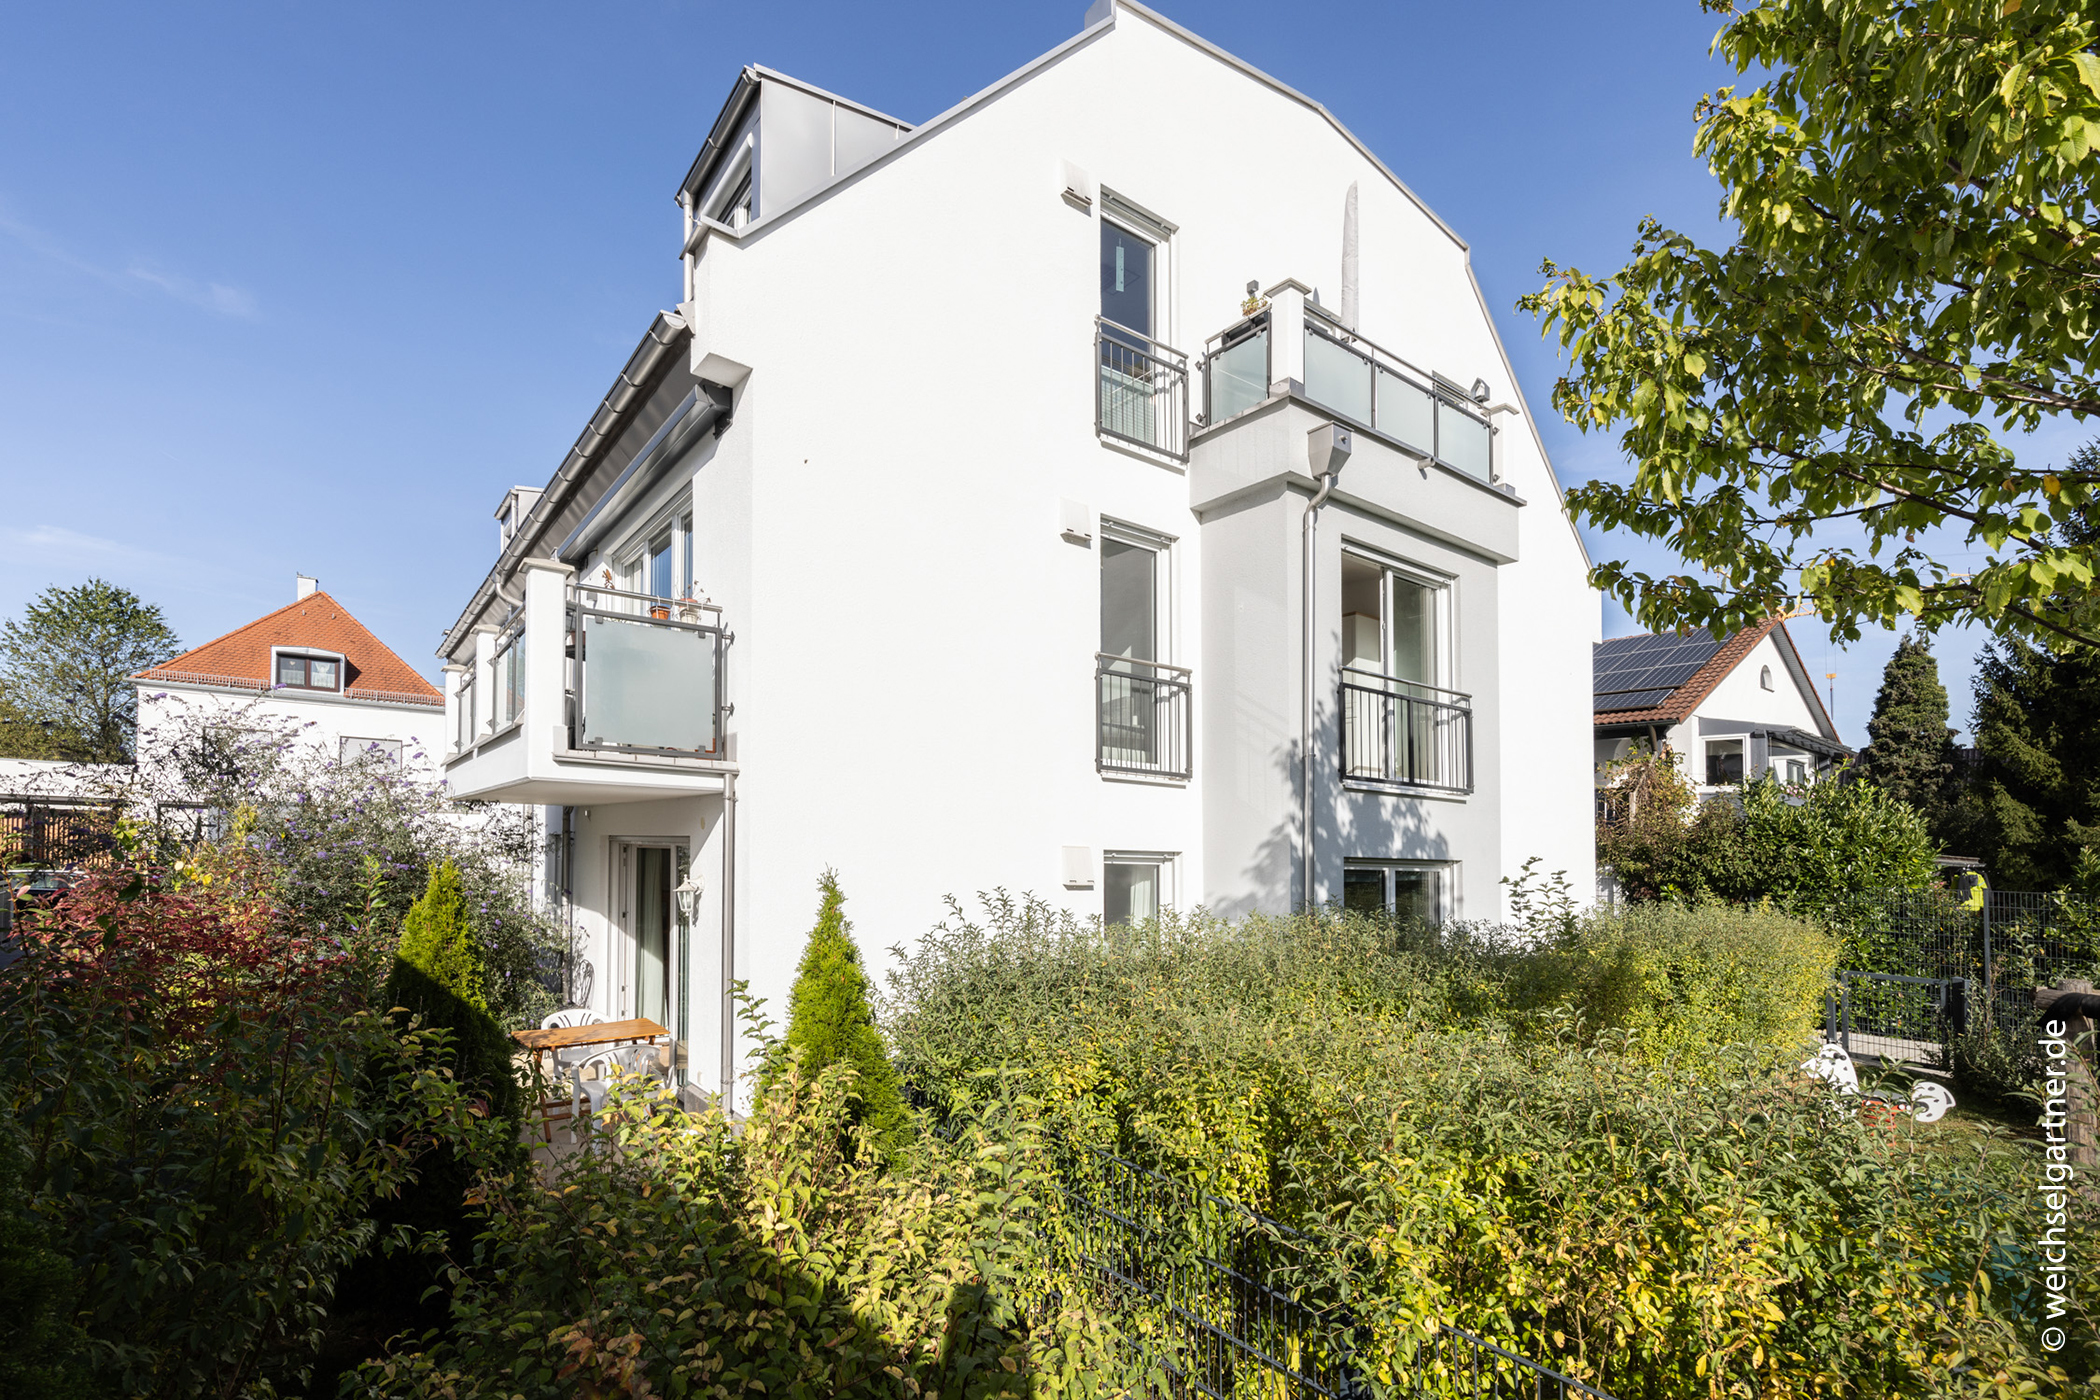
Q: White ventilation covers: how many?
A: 3